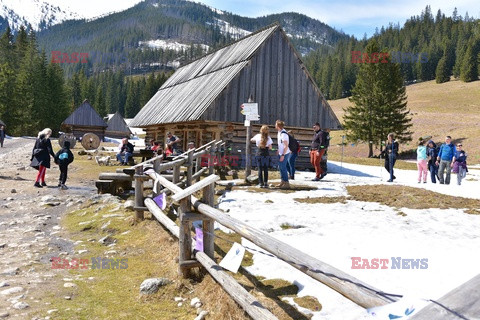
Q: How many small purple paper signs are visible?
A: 2